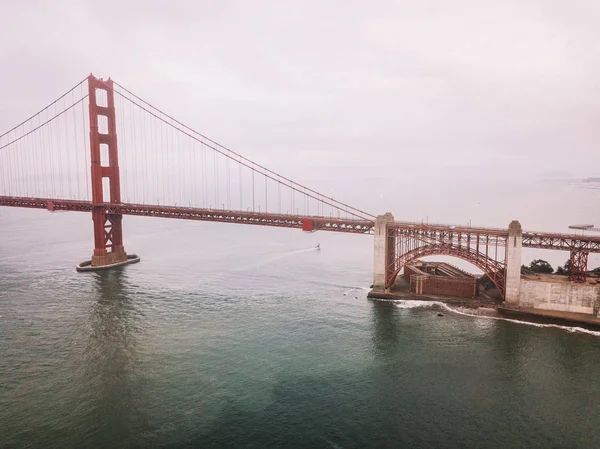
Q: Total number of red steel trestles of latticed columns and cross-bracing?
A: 1